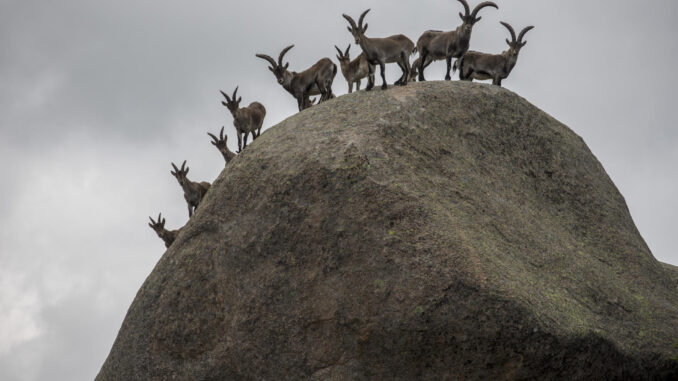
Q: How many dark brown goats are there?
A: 9